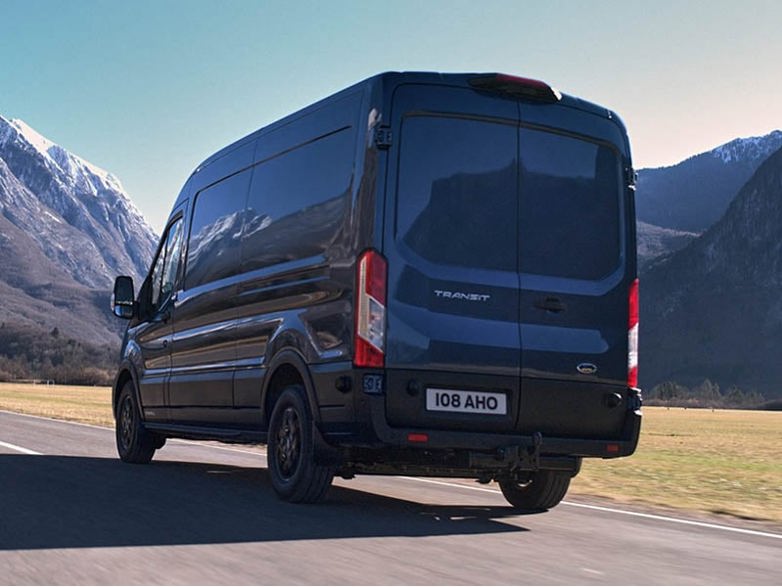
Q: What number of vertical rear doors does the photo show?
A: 2